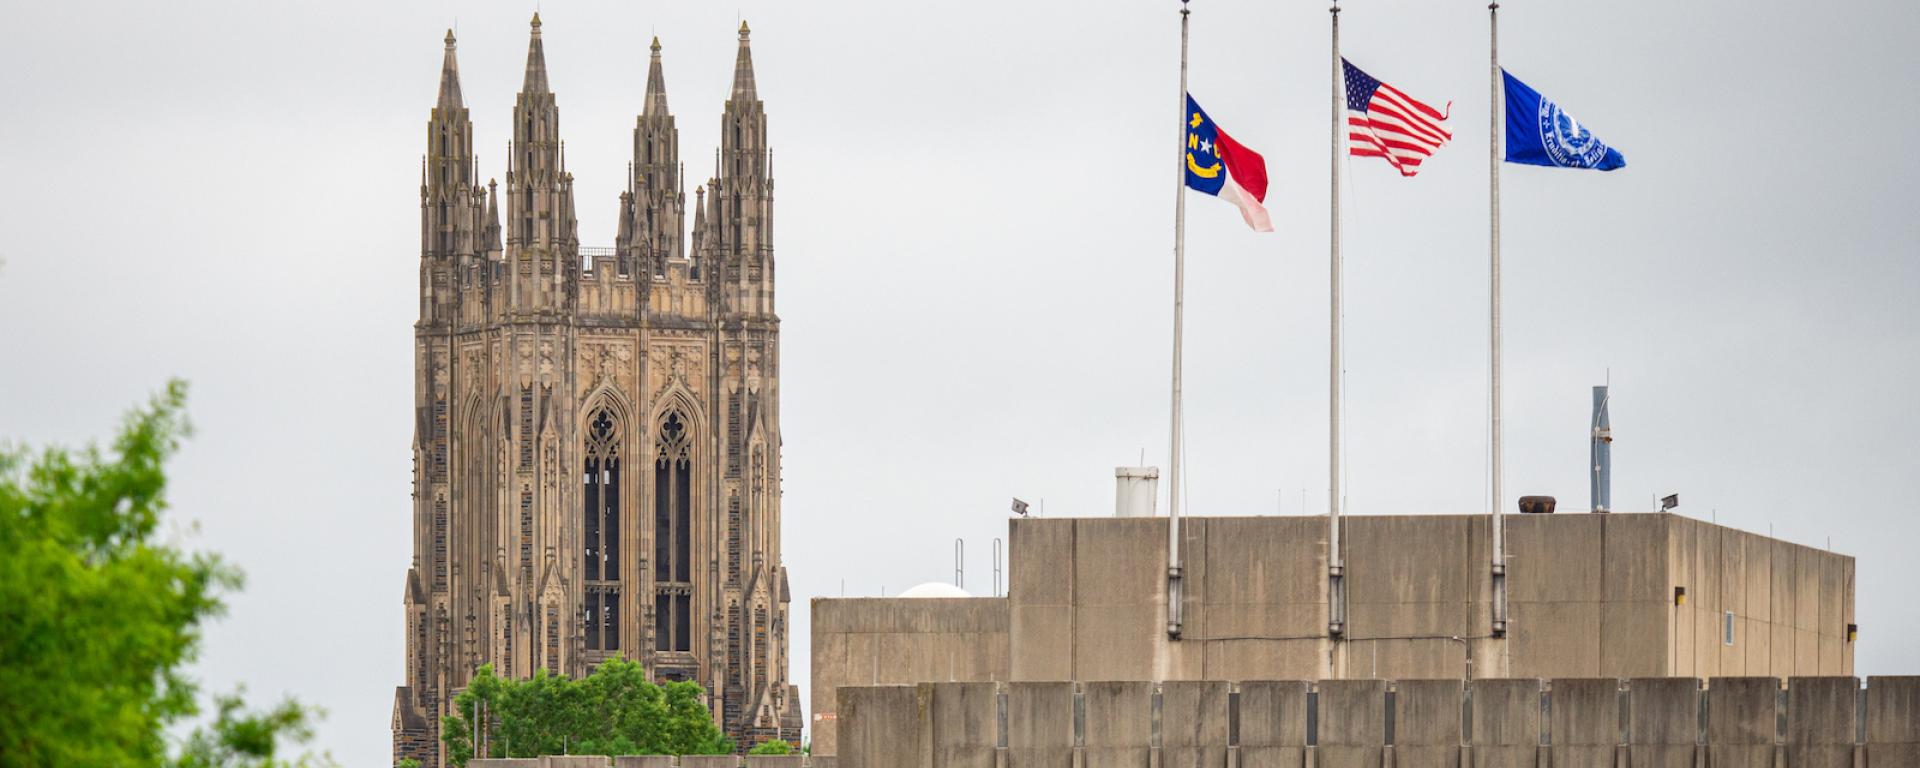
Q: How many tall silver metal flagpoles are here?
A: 3